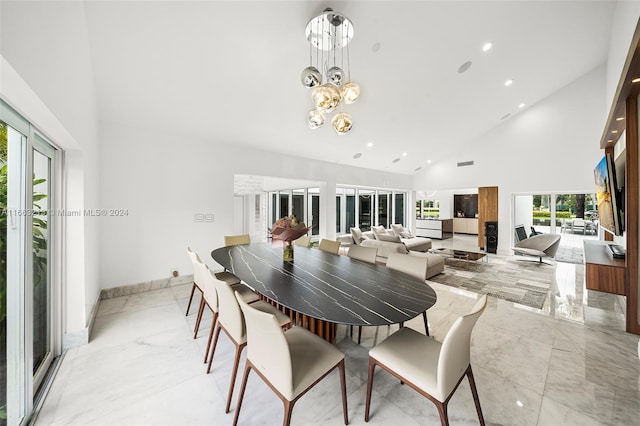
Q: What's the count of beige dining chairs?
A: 10